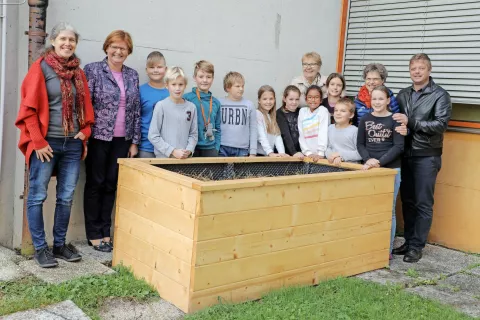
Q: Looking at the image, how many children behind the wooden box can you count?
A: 10